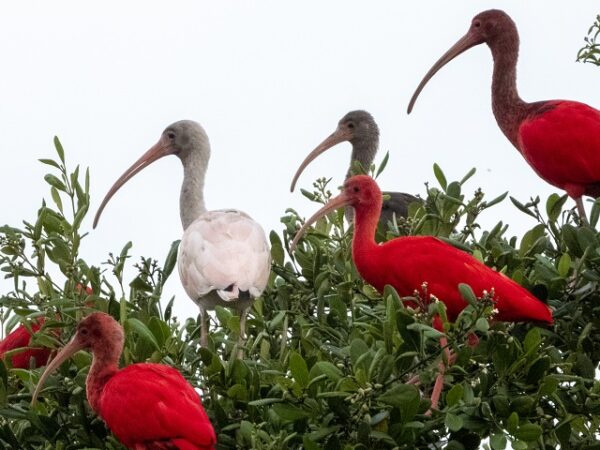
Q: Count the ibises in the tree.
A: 6